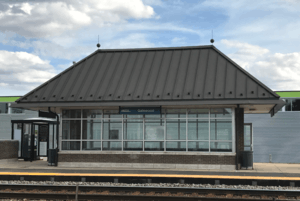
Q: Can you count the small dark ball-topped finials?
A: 2